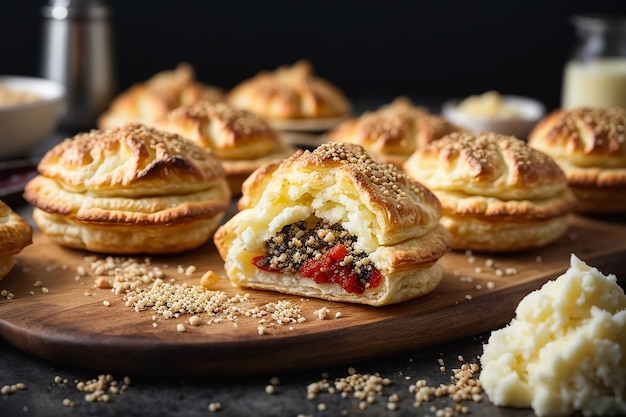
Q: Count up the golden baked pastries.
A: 9